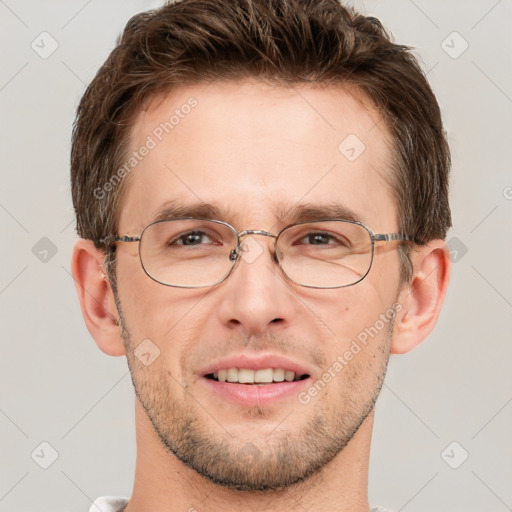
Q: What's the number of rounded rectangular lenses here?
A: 2